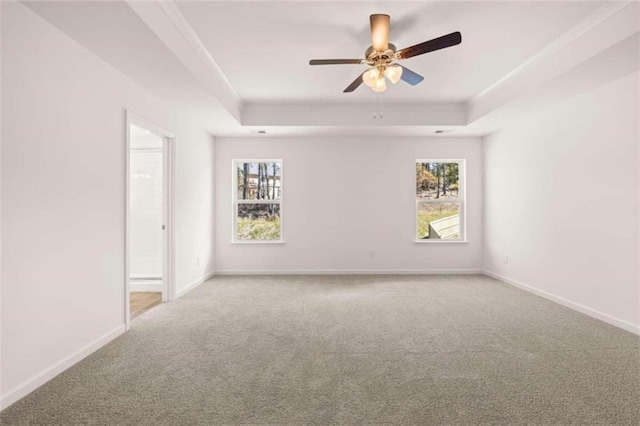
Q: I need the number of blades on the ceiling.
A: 5